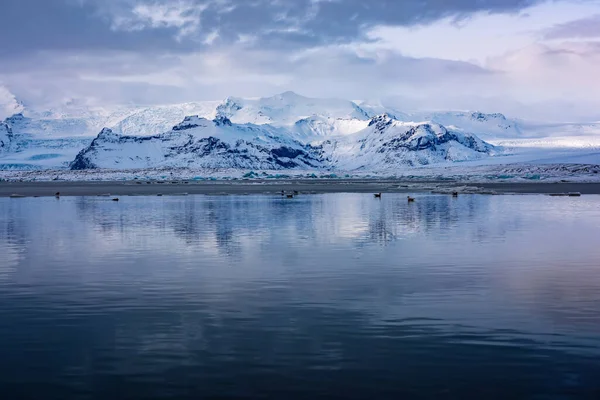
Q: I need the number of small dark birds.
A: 8